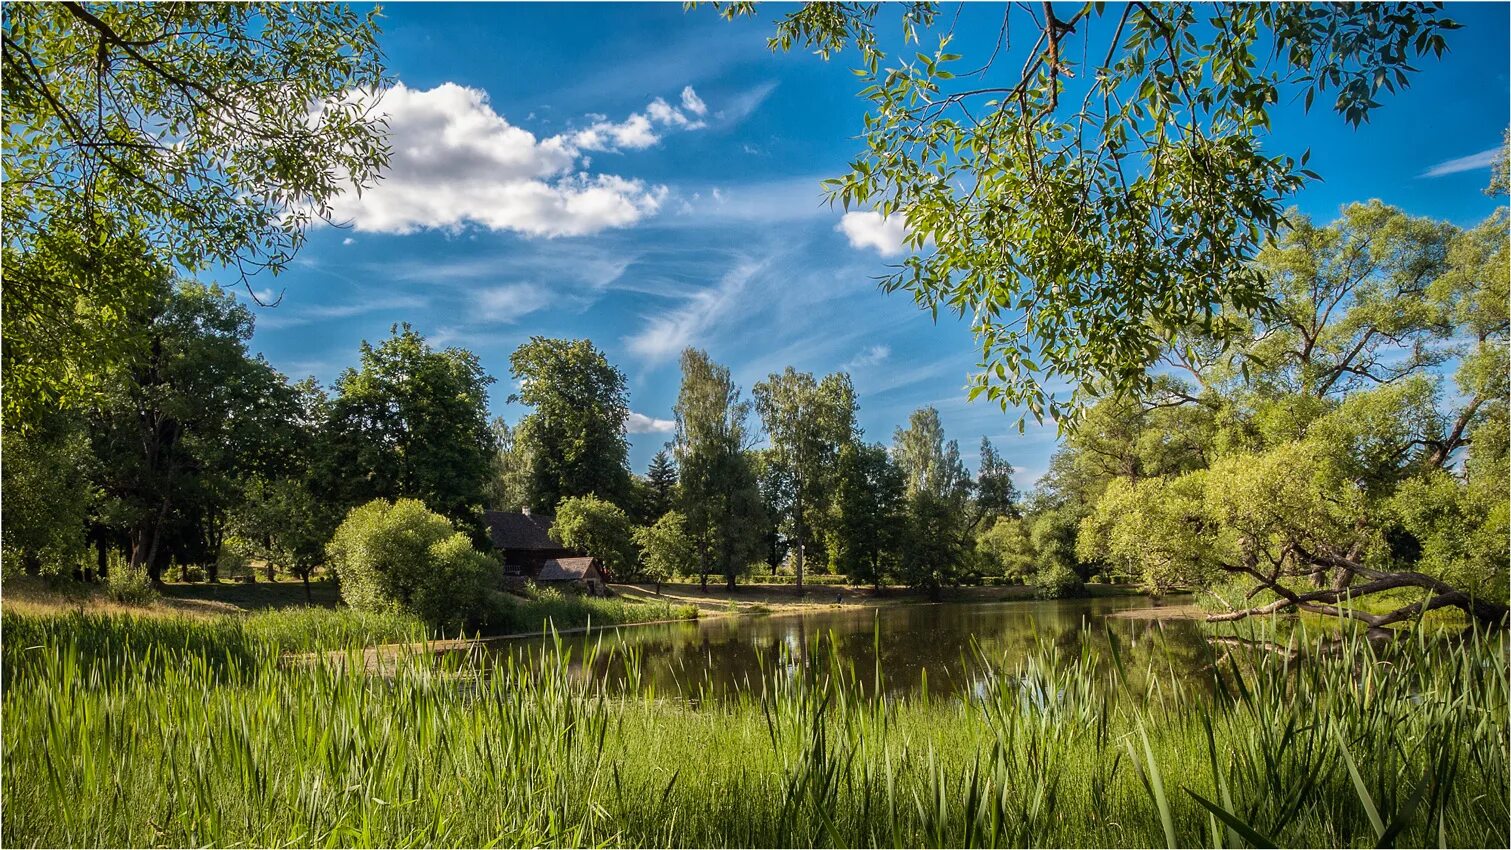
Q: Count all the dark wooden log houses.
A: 1